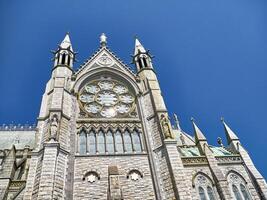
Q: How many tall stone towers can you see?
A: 2